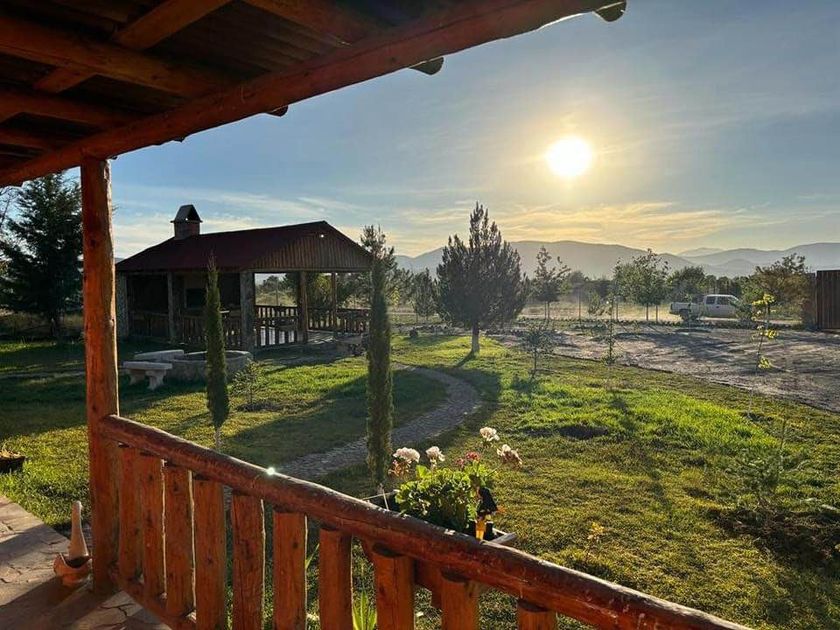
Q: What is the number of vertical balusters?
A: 10